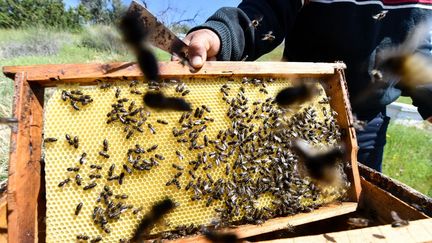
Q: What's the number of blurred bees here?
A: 7